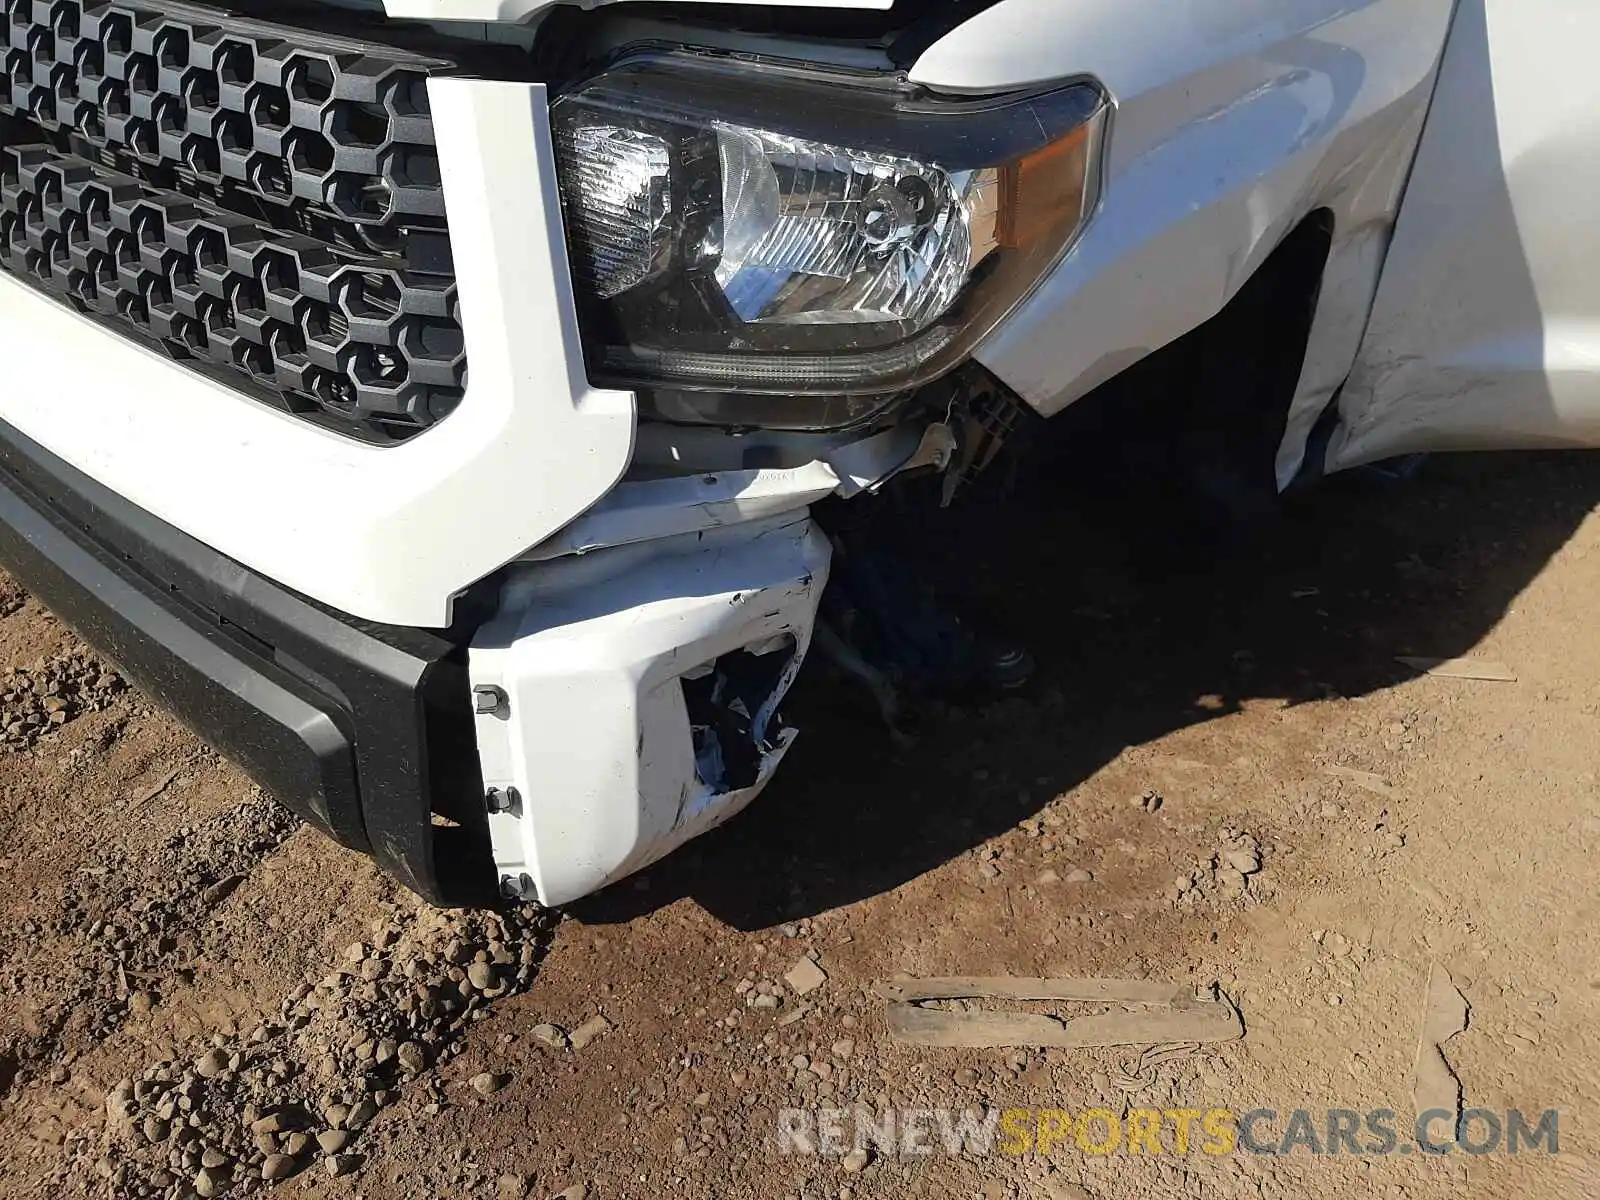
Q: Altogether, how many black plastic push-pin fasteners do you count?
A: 3